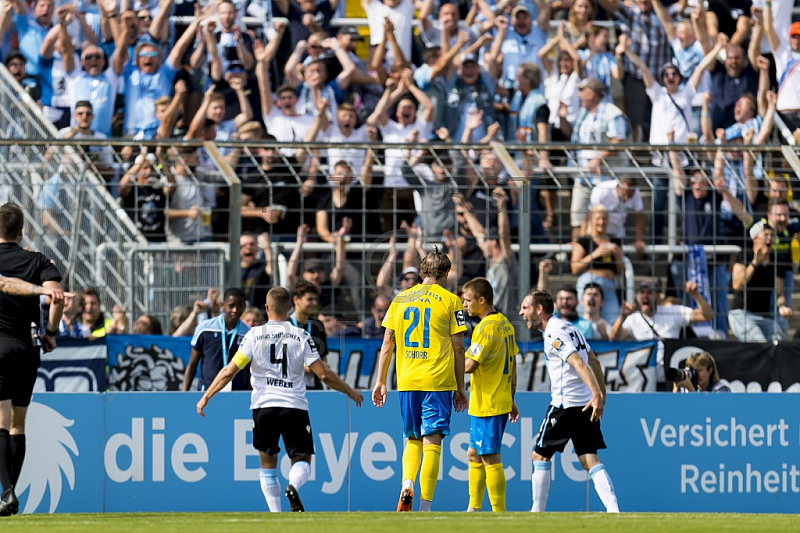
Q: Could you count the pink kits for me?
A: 0